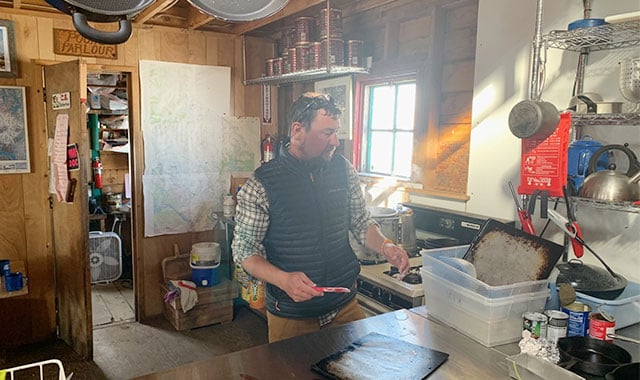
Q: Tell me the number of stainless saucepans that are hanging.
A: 1